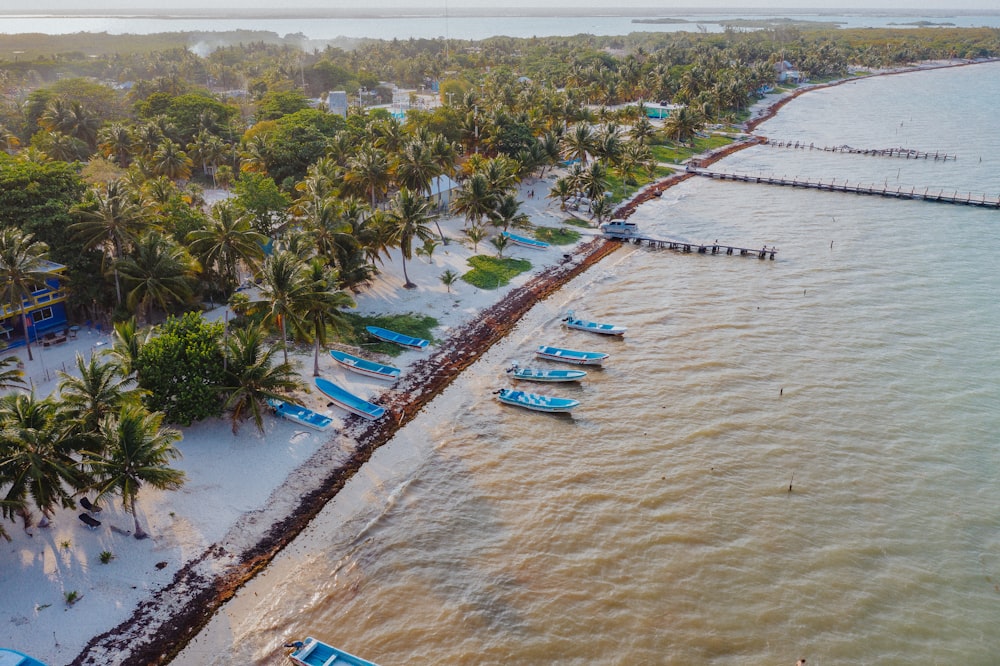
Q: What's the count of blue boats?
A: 11